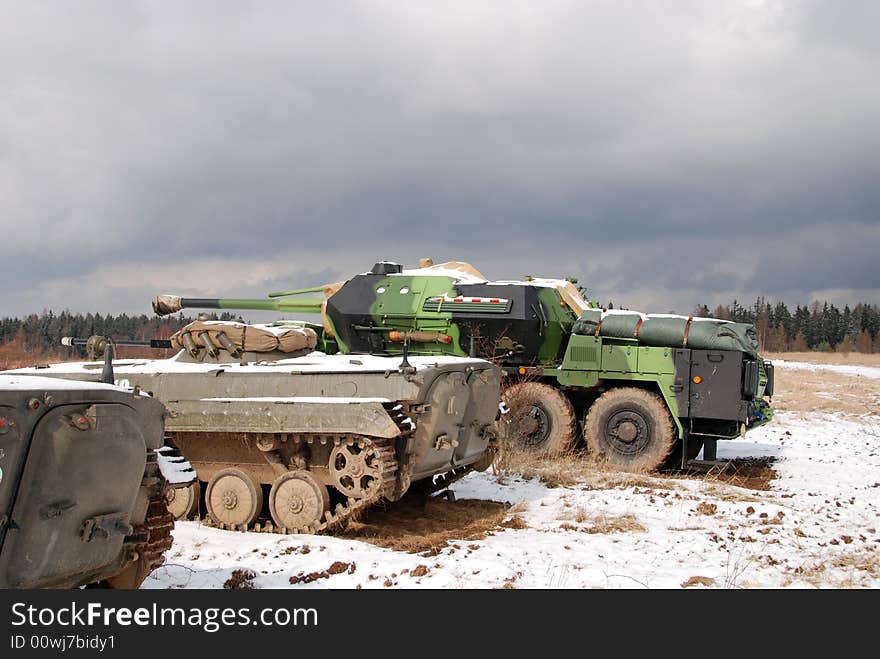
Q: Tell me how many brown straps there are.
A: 3